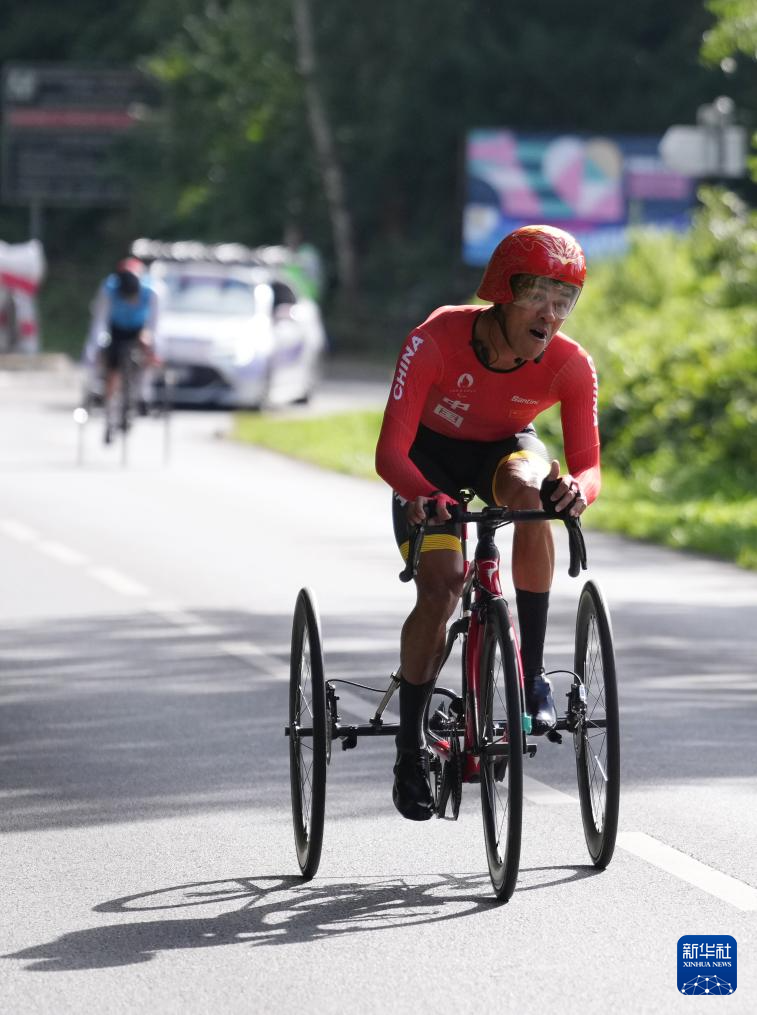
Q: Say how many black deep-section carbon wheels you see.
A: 3